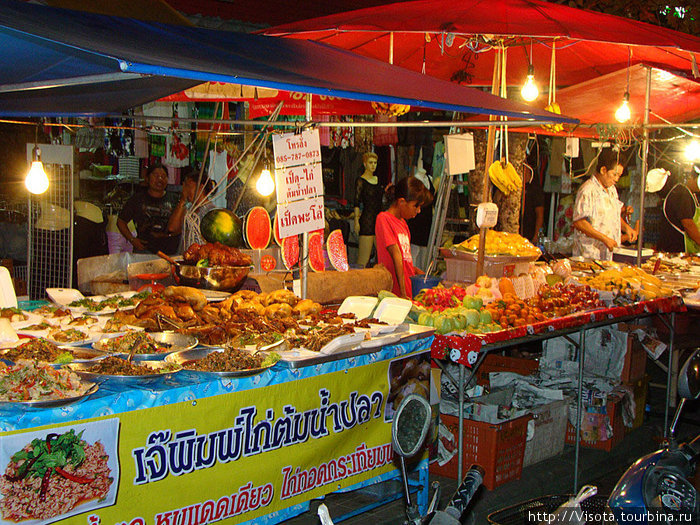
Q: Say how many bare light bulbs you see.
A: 5